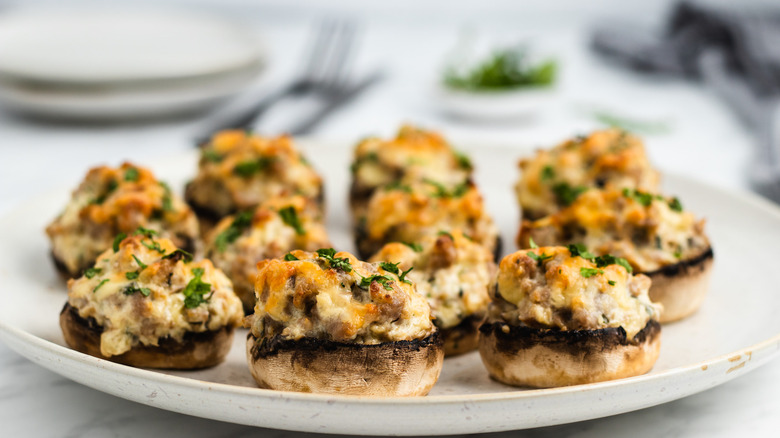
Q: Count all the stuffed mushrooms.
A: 11